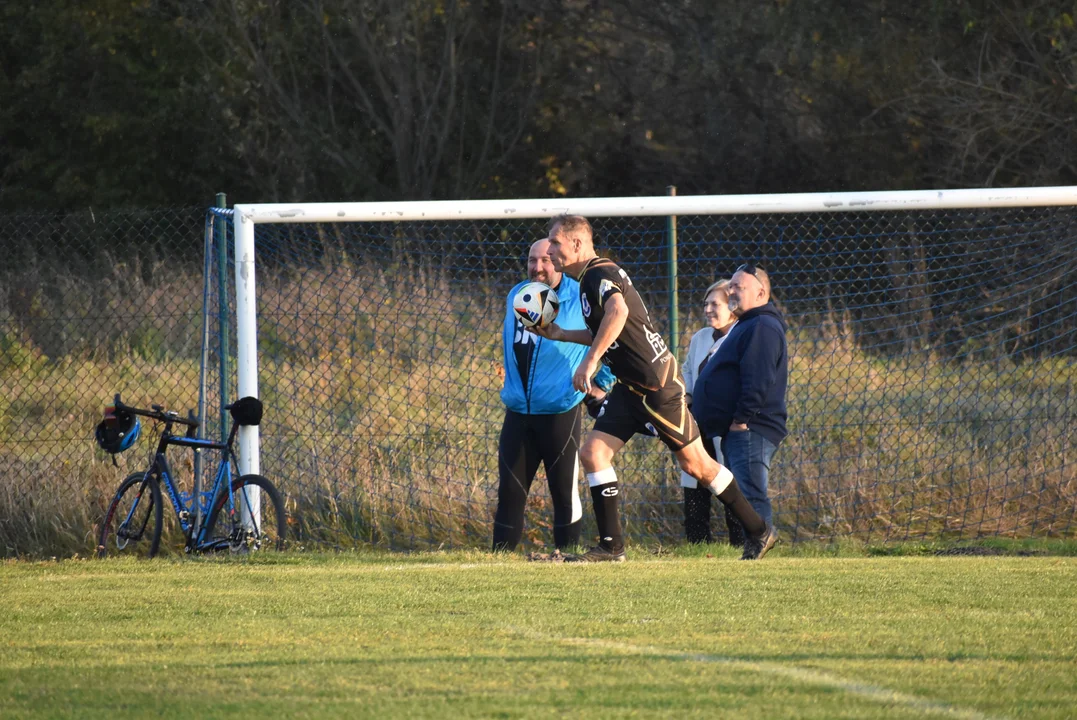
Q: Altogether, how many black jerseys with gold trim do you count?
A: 1